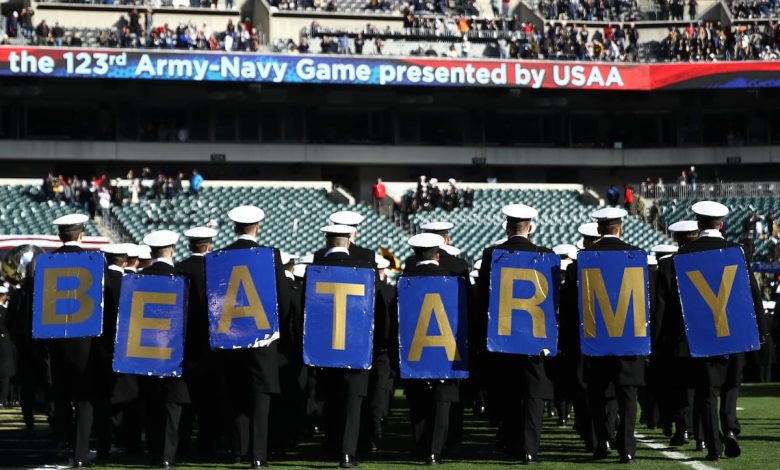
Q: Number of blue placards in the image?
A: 8